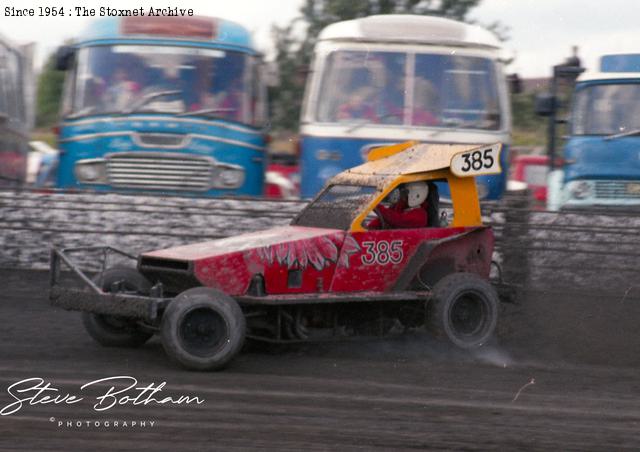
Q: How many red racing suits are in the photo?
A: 1